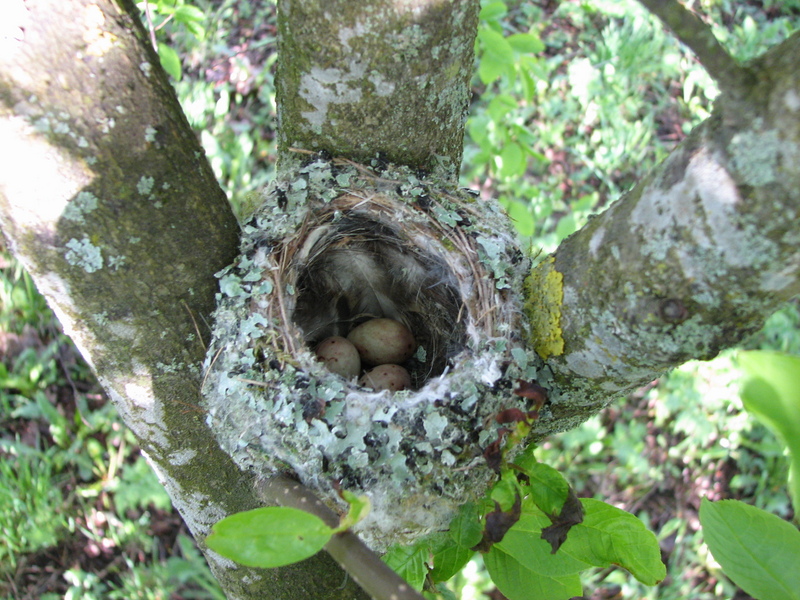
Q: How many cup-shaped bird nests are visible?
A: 1